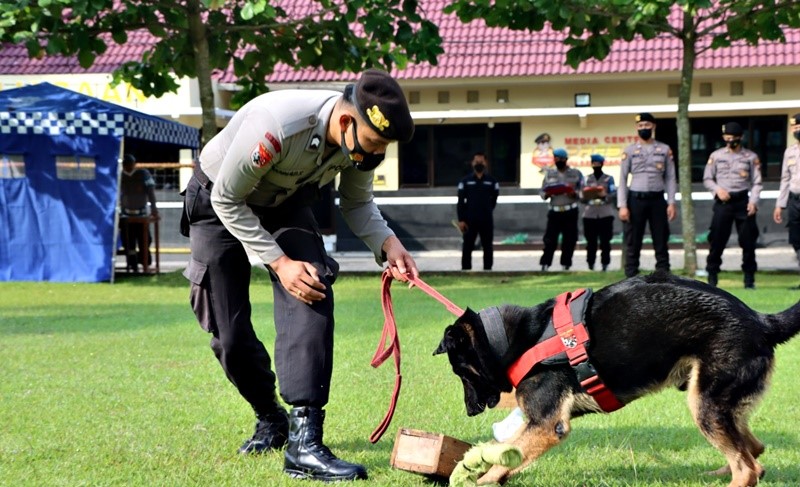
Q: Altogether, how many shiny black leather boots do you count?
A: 2